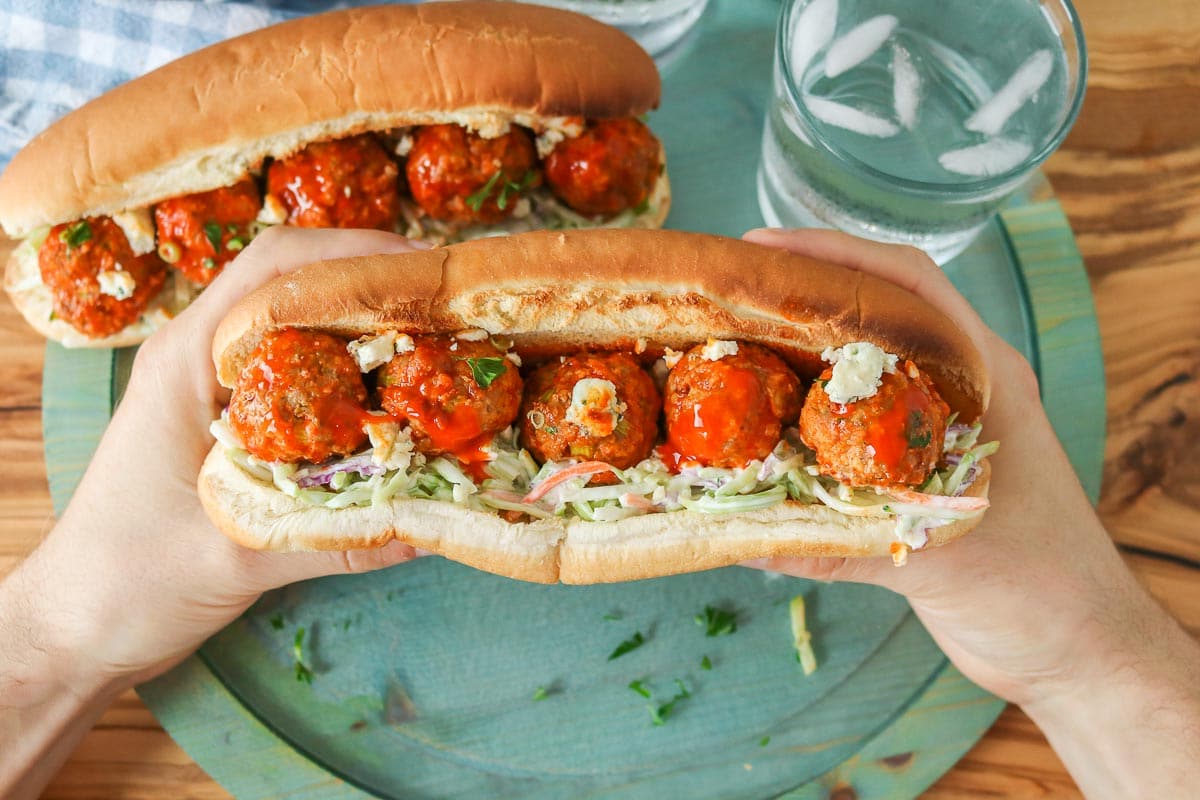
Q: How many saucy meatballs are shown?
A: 10